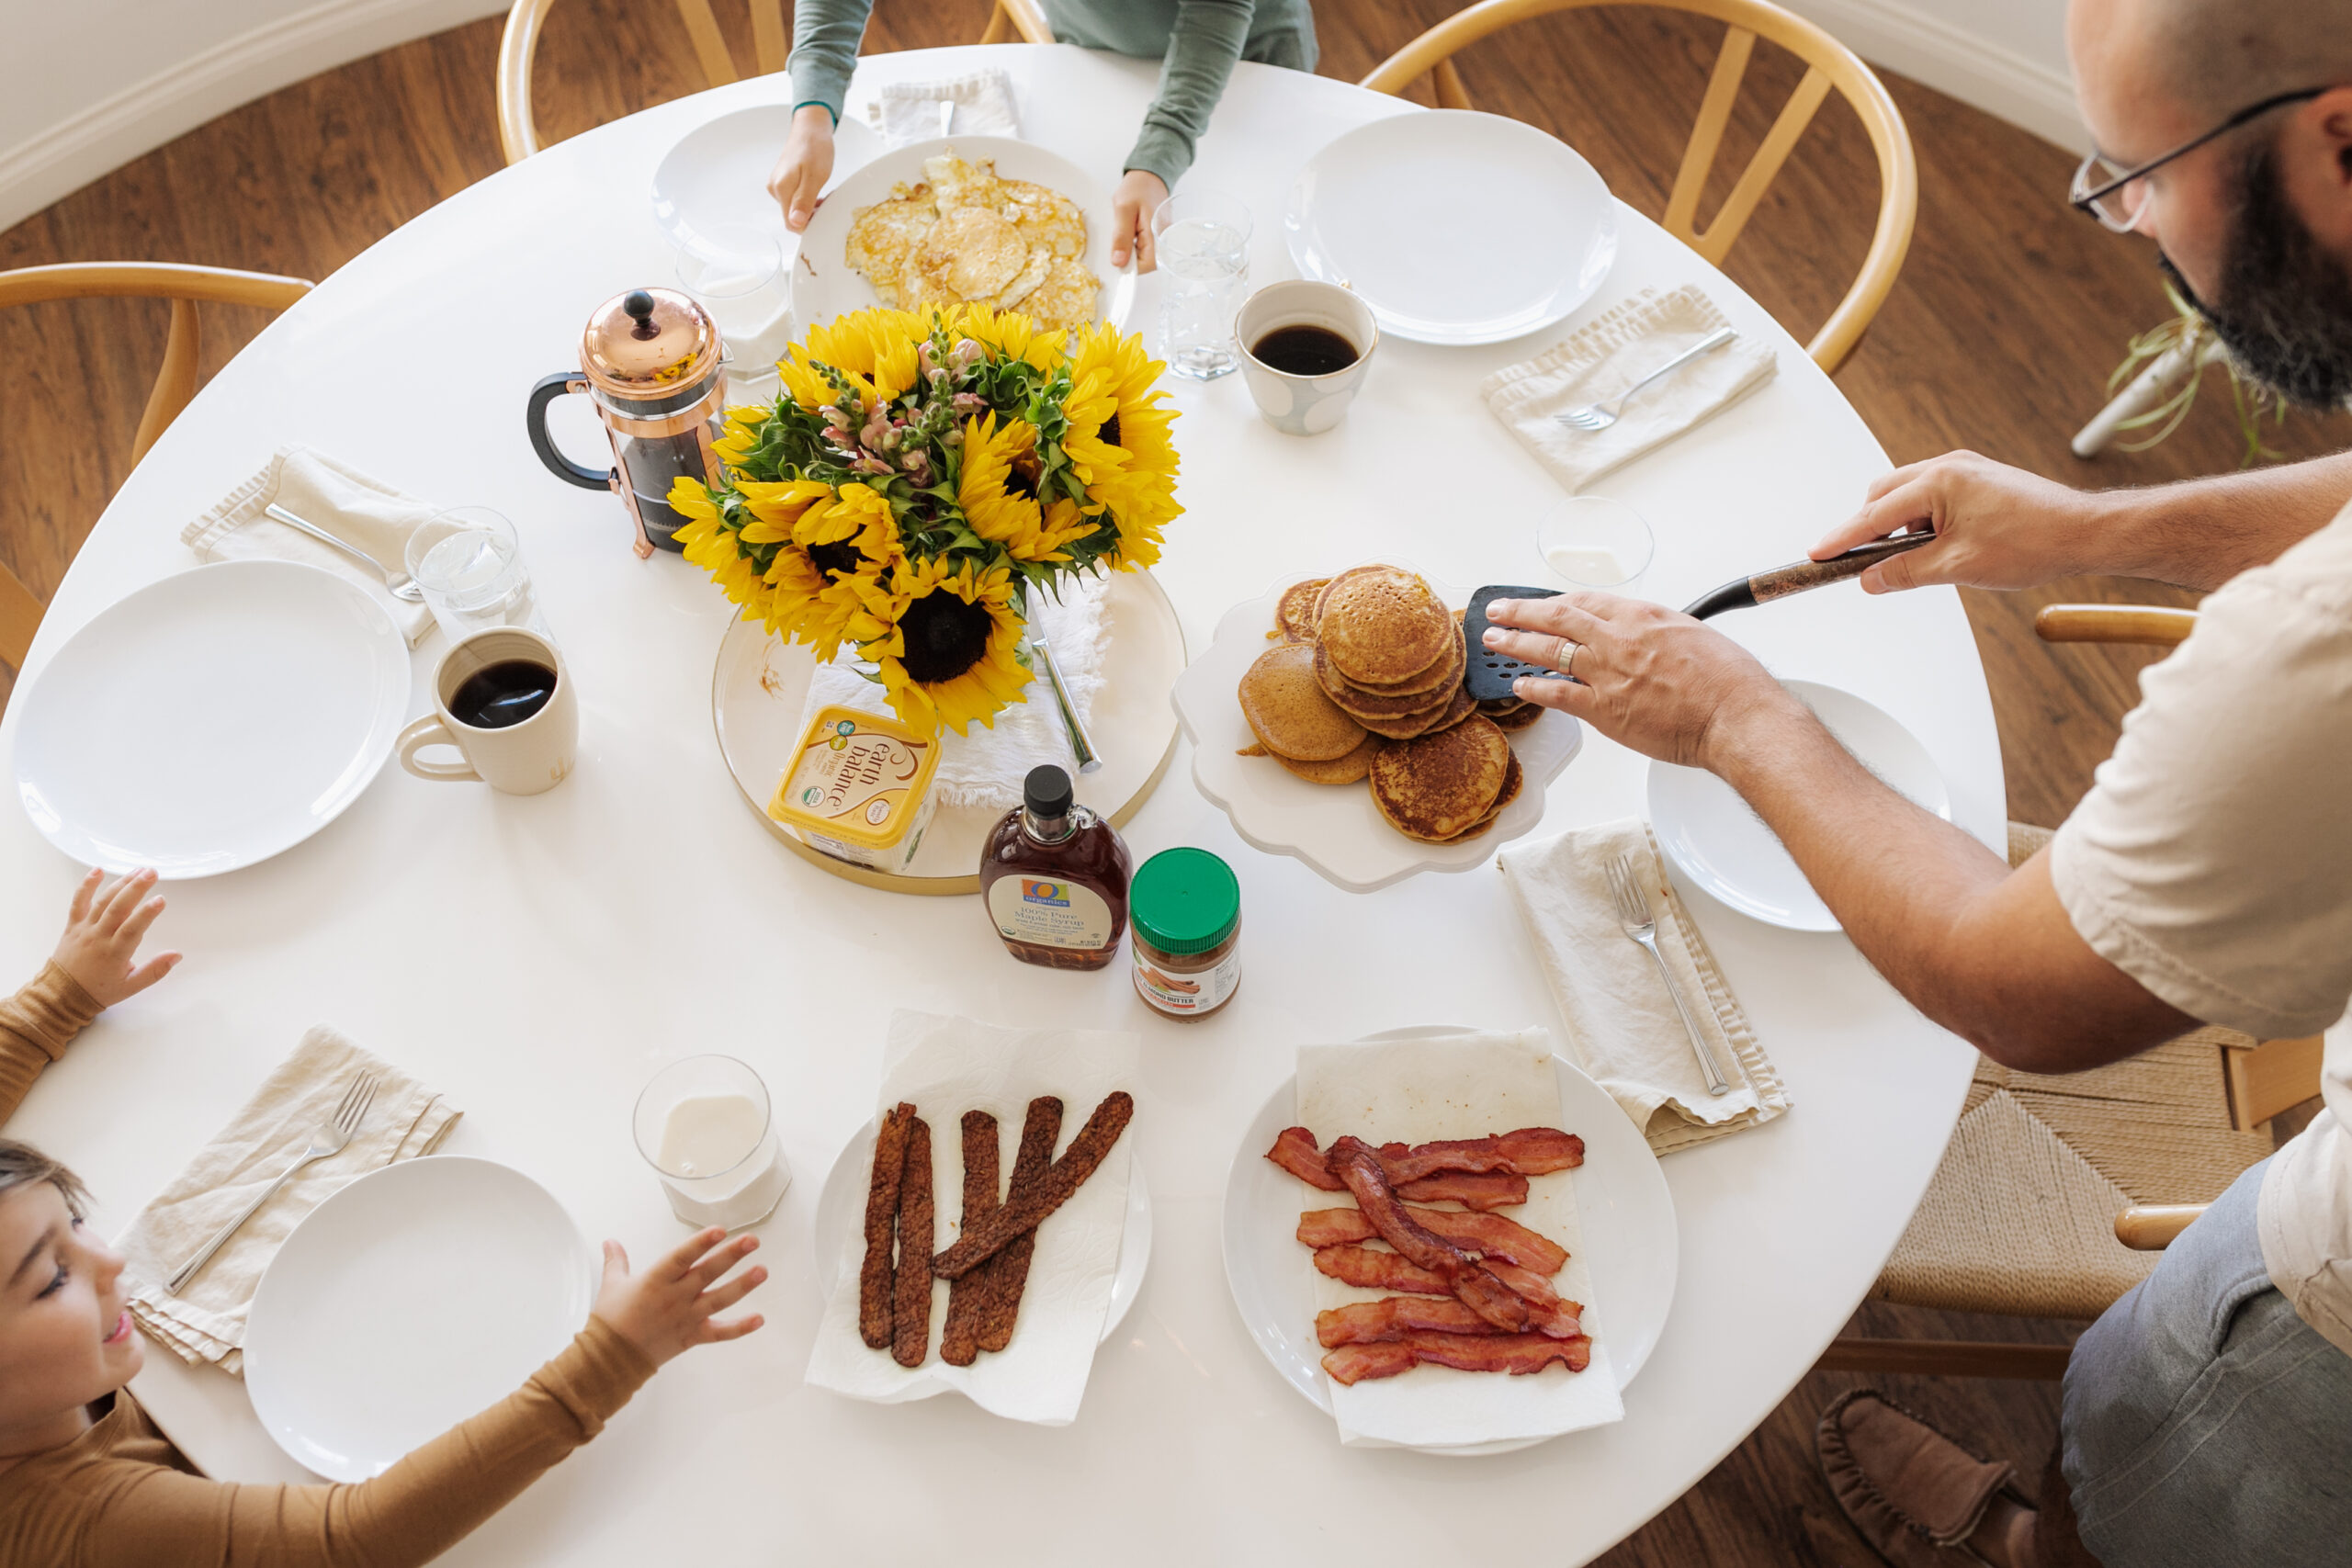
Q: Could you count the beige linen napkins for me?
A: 5